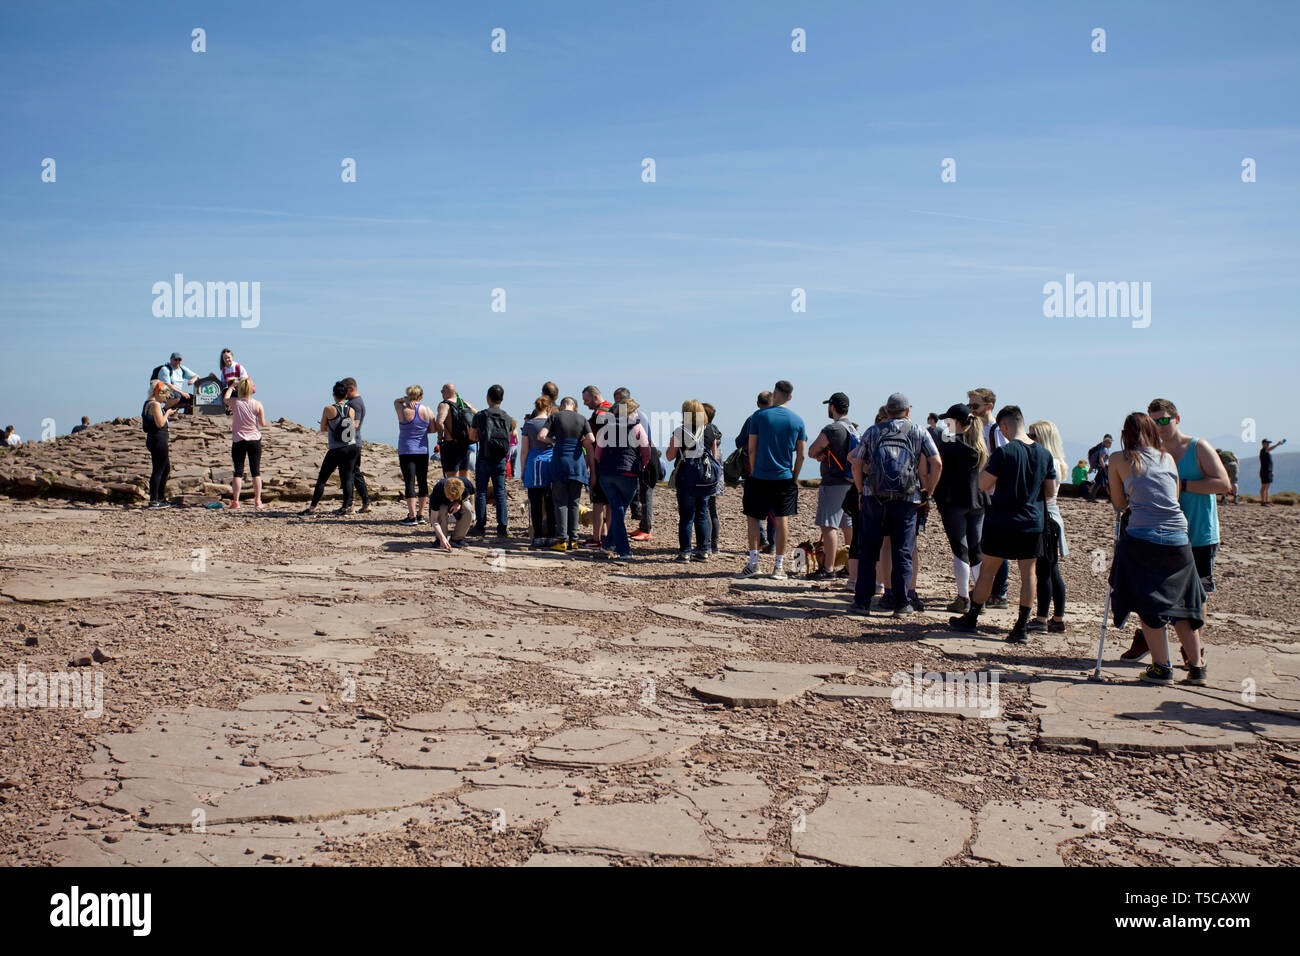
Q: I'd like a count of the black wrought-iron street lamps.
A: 0